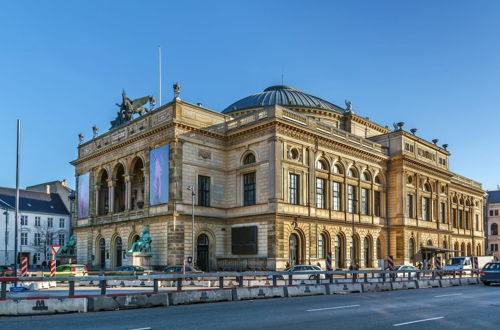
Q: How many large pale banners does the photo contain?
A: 2